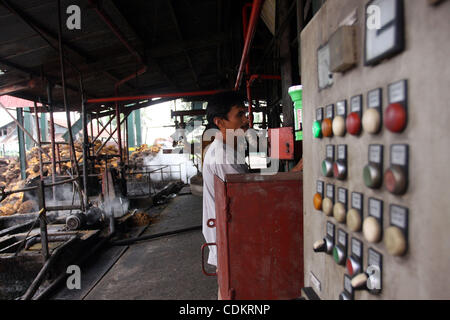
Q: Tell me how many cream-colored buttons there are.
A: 7